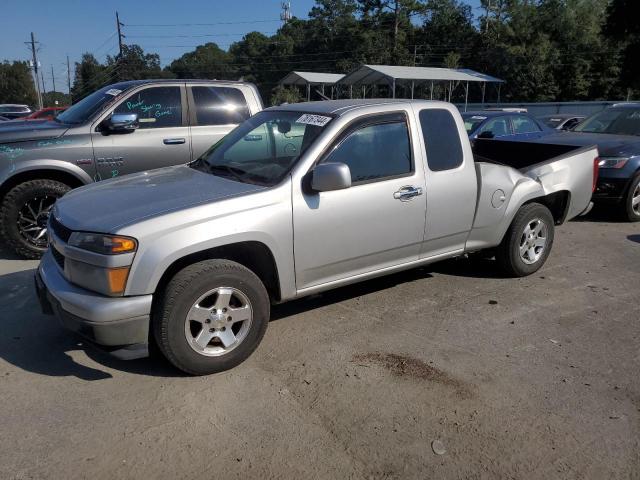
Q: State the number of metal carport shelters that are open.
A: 2